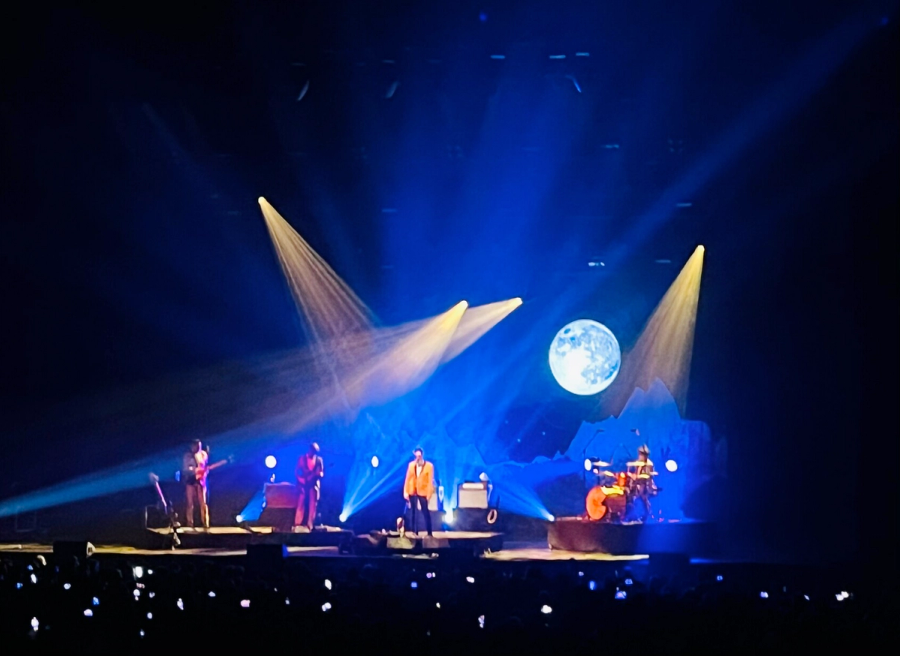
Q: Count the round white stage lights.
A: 4